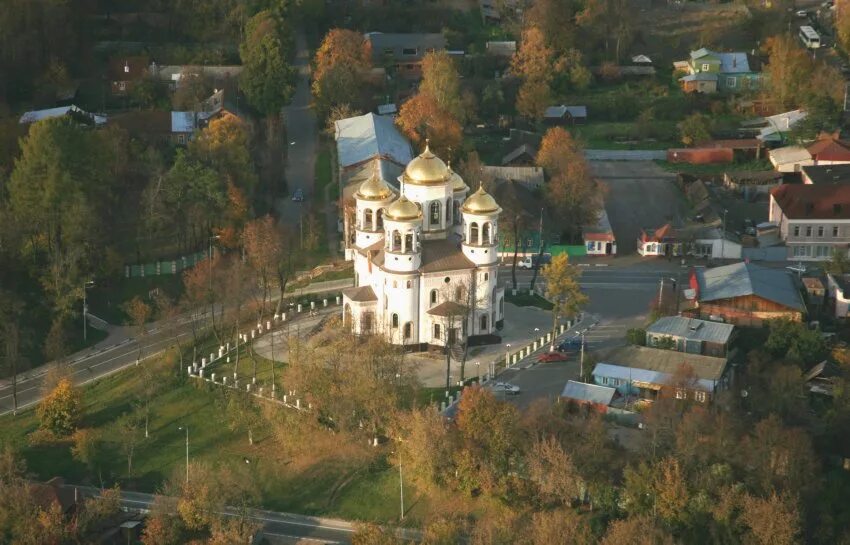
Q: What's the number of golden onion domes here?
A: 5